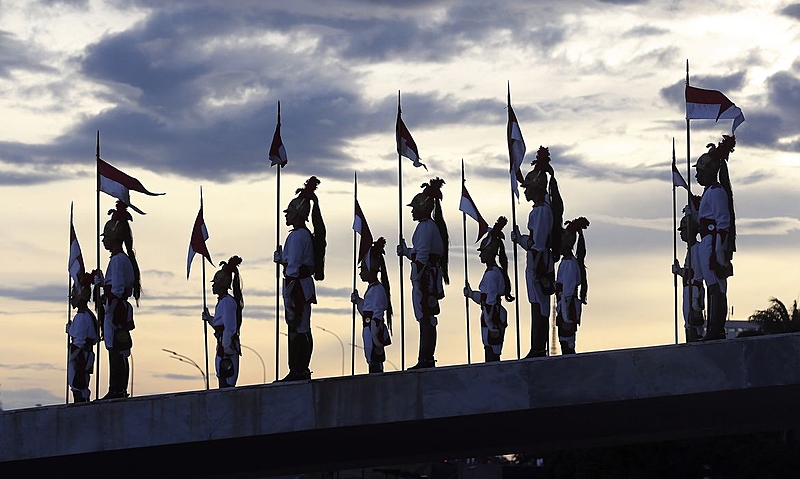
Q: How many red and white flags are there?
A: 10